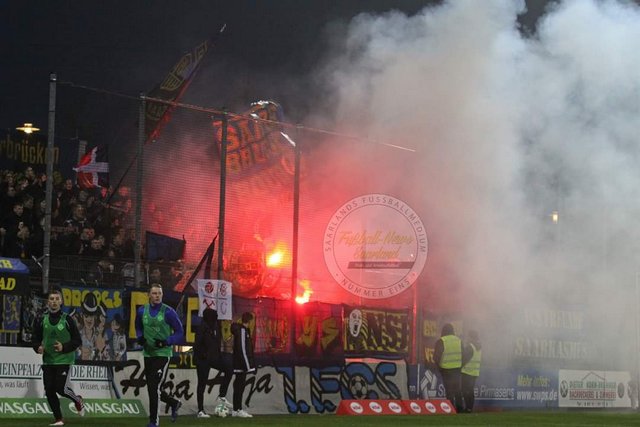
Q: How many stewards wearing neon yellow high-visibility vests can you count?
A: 2